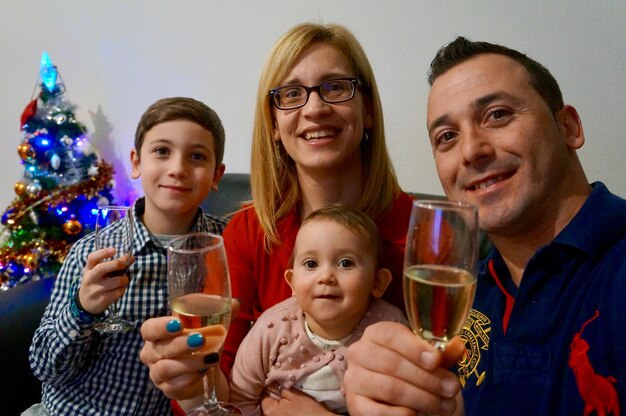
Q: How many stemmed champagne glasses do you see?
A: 3